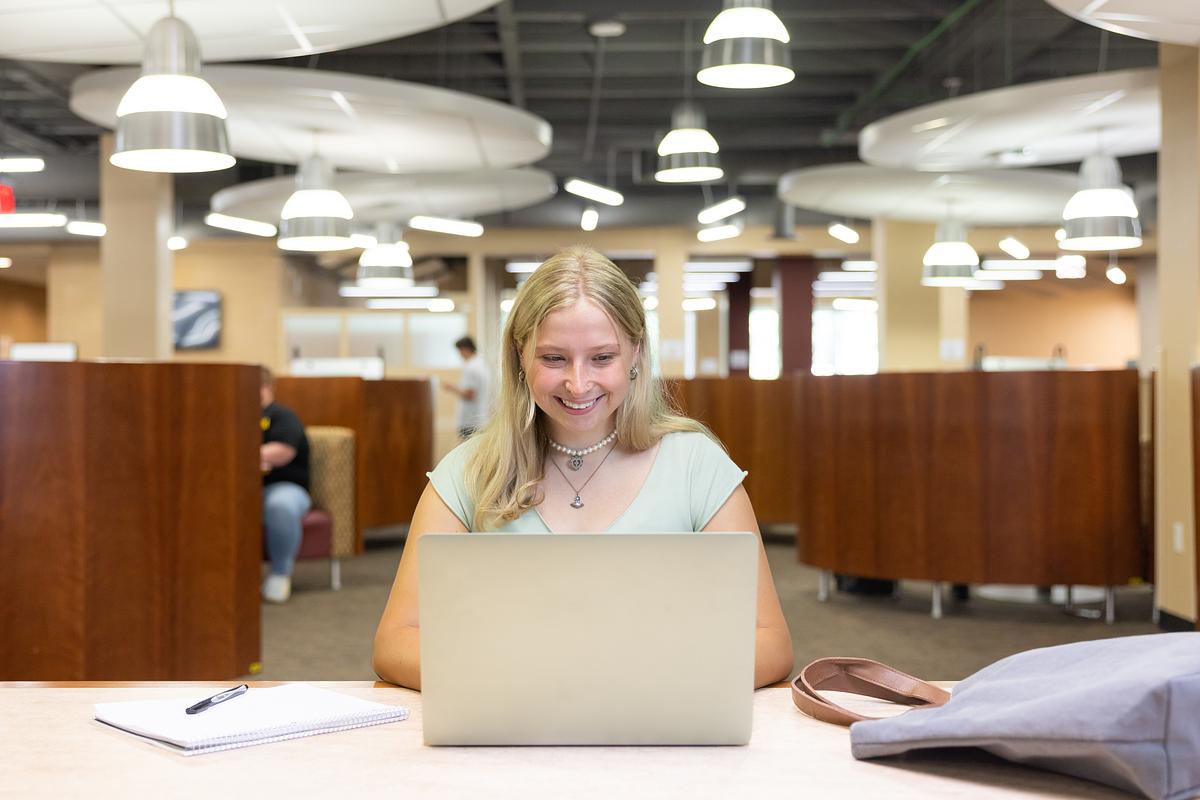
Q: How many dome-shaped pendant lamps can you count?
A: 7